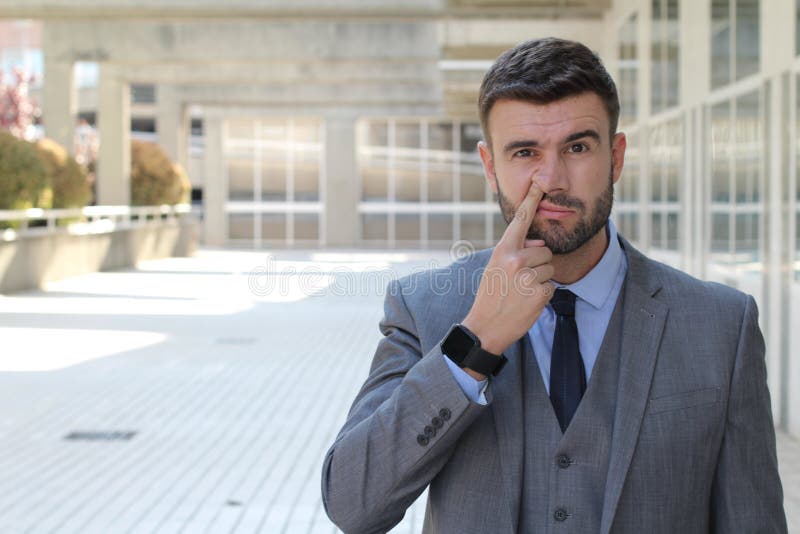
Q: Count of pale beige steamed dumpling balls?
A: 0